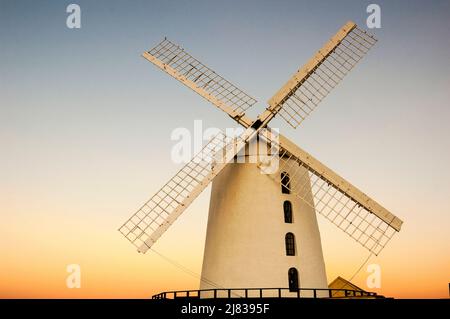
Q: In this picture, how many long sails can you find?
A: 4